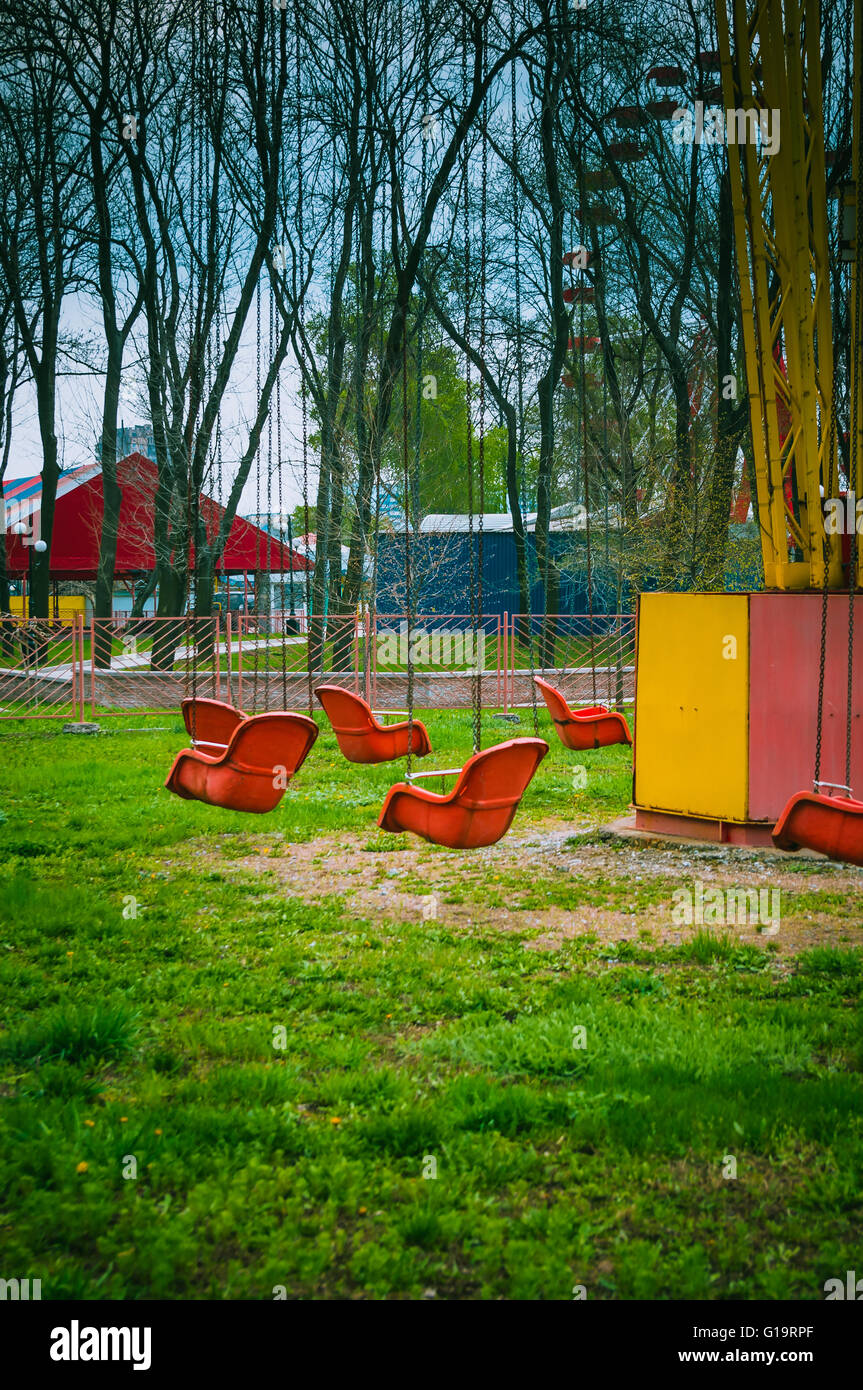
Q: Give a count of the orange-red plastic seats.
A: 6